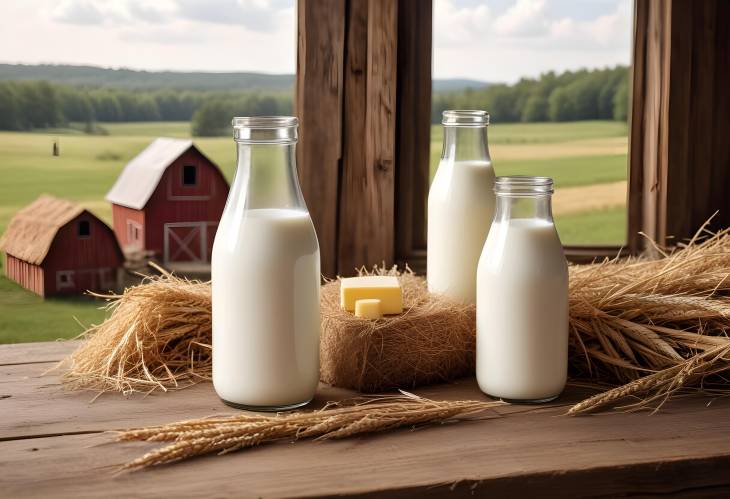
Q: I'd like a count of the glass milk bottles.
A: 3